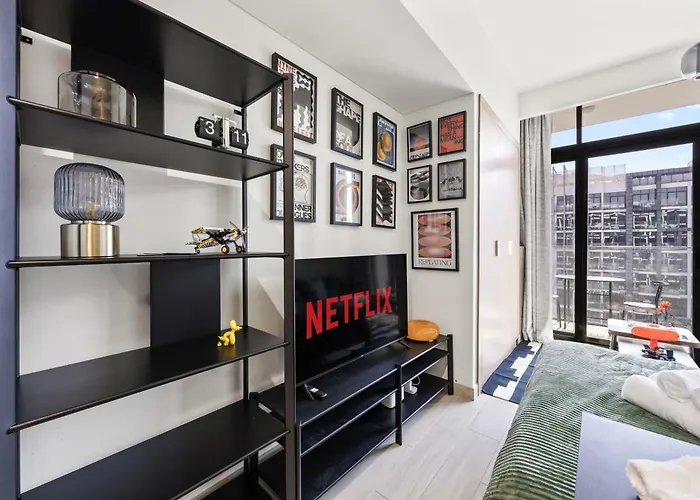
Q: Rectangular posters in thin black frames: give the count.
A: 11